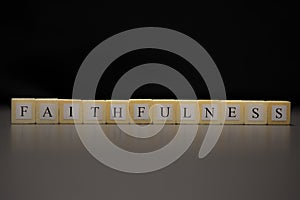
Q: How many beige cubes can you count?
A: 12